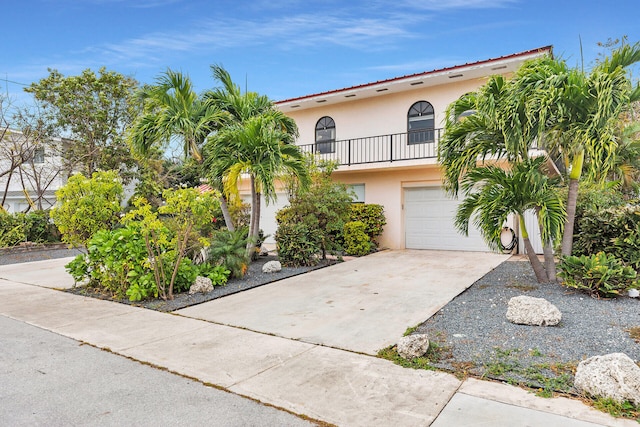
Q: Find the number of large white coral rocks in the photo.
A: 5